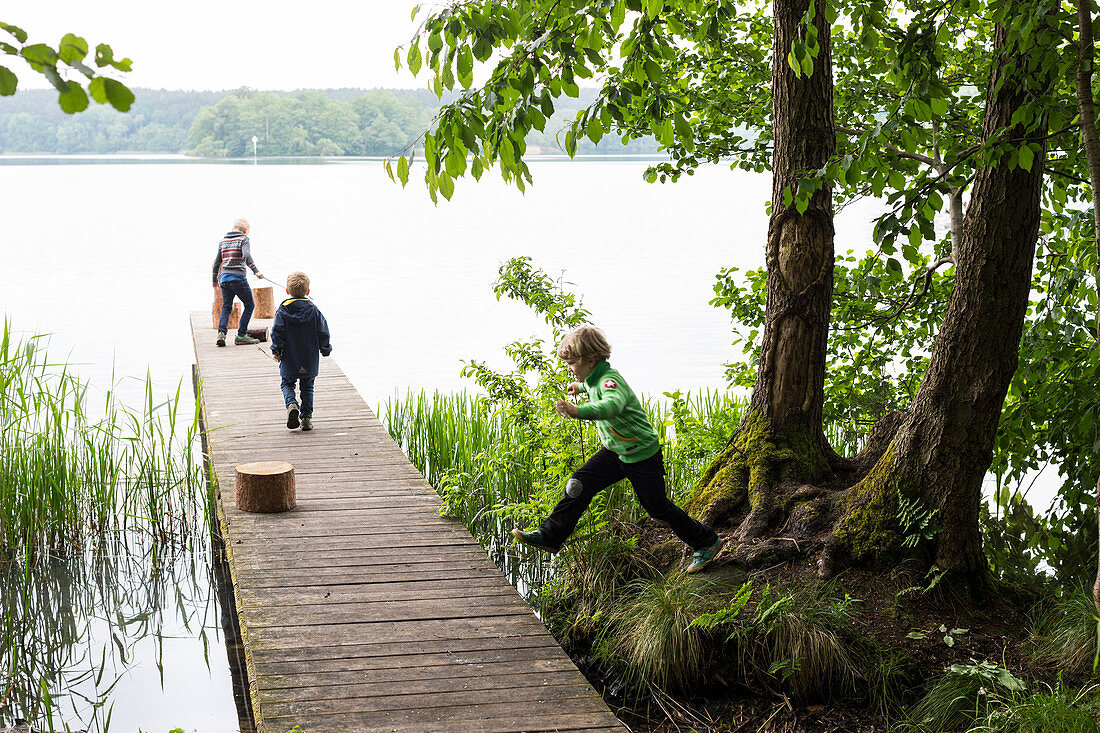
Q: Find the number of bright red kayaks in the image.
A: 0